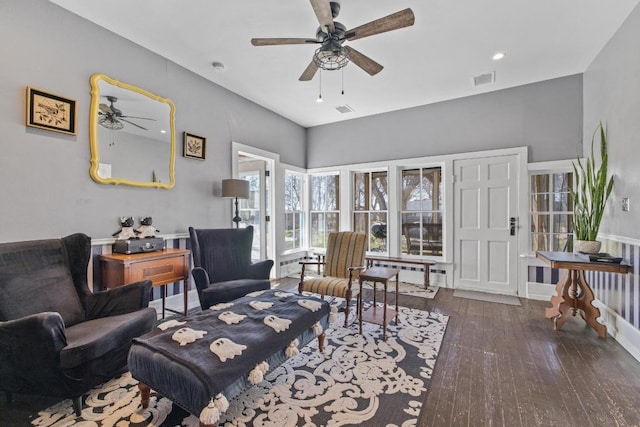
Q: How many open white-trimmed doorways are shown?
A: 1